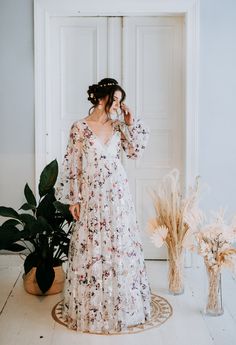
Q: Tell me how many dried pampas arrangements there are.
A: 2